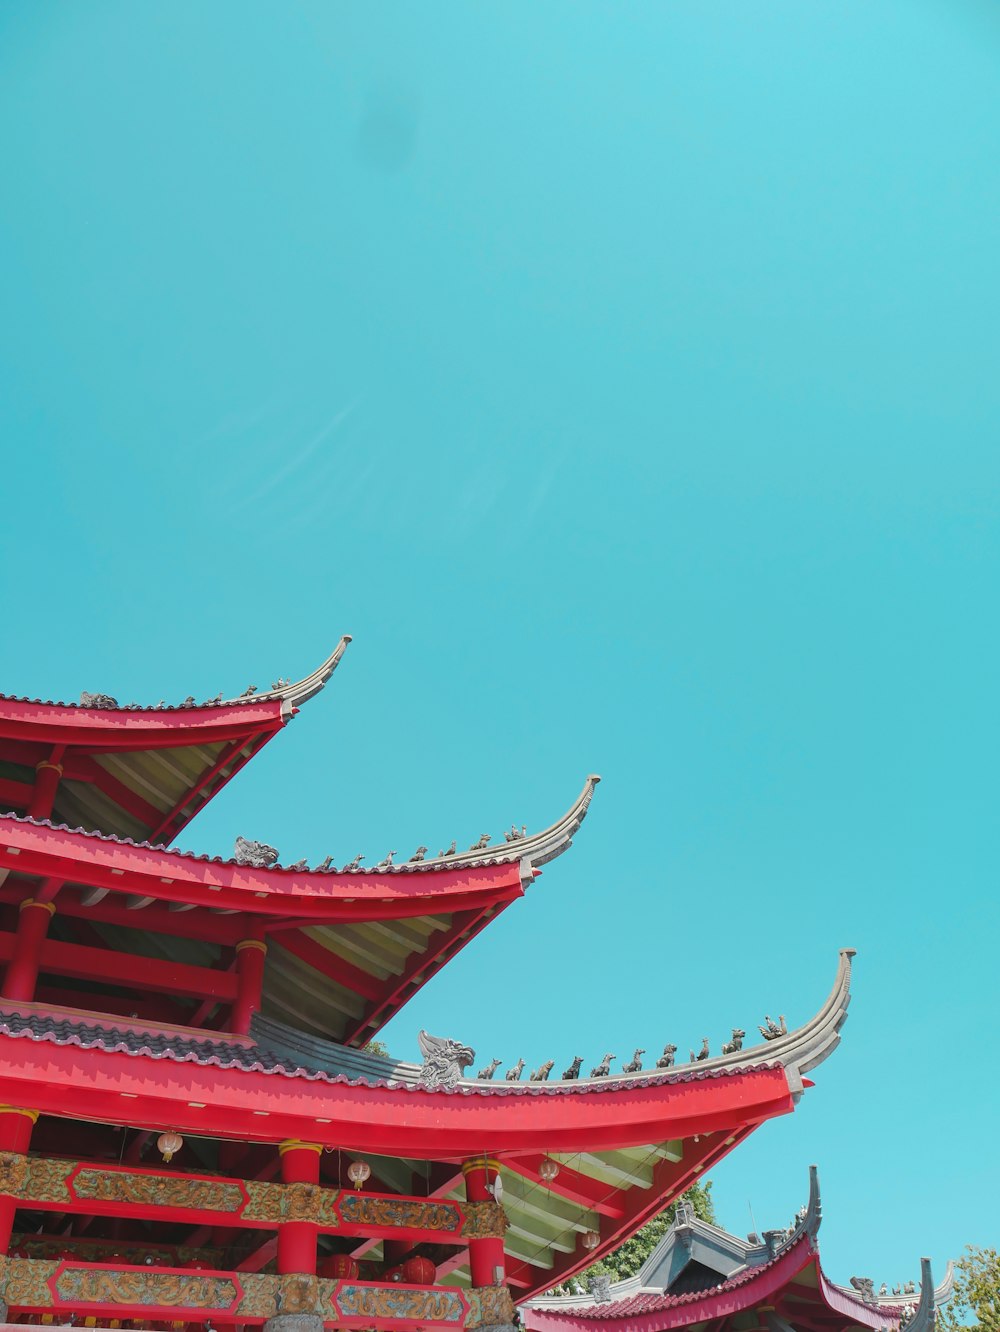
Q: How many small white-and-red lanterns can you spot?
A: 4